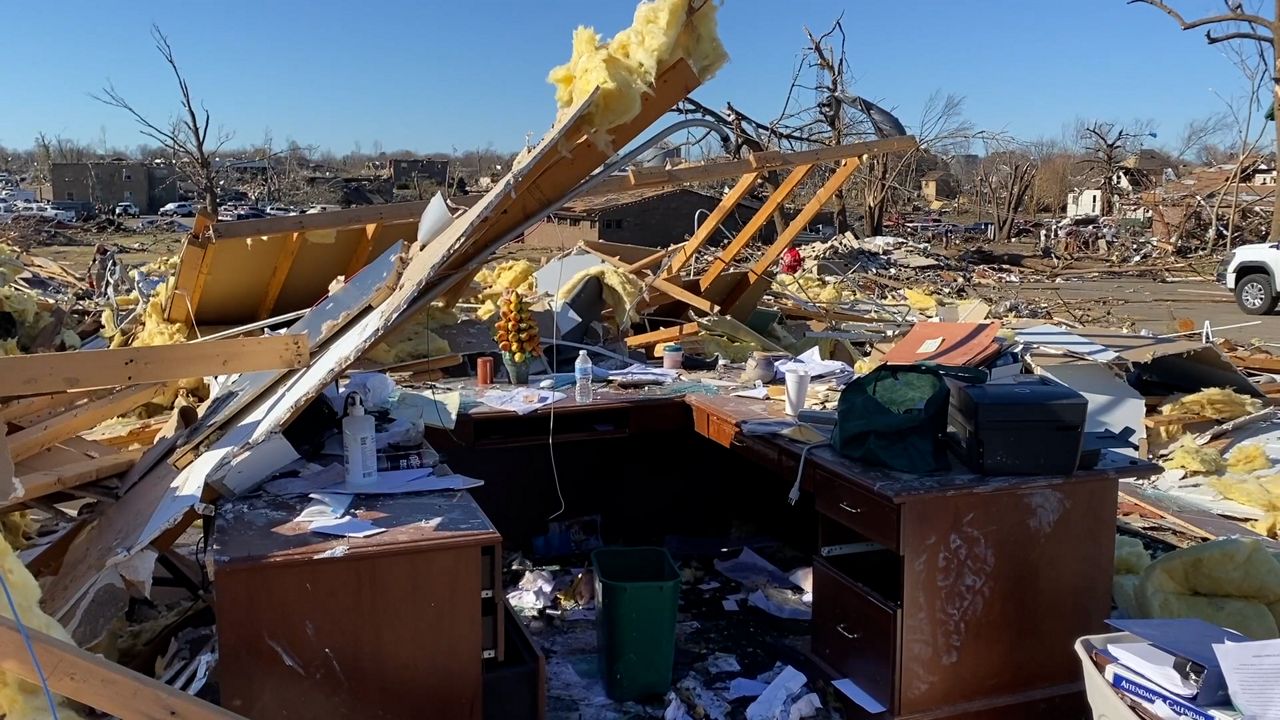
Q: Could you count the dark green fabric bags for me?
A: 1